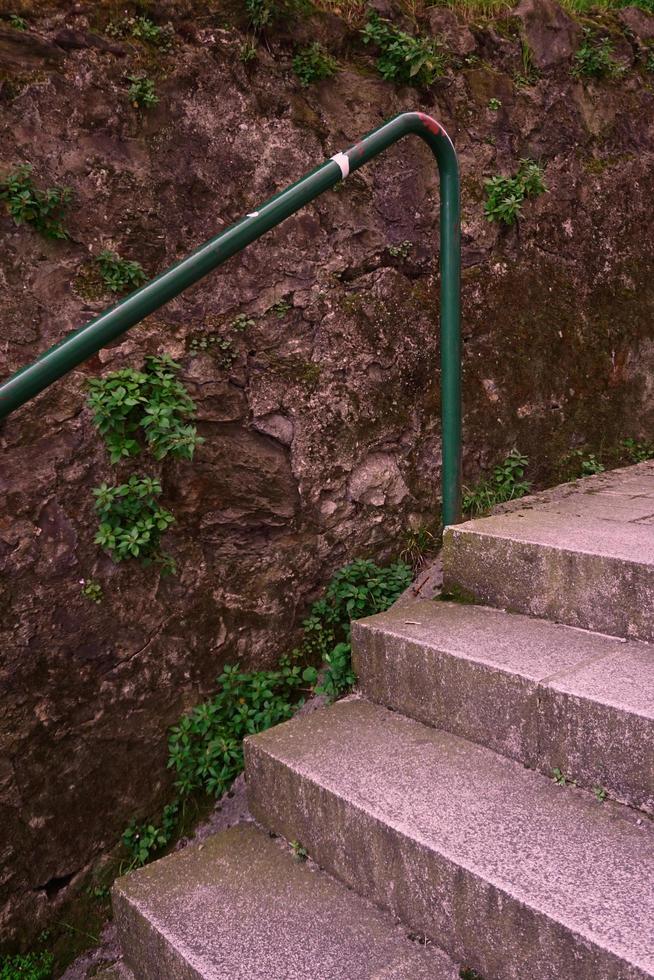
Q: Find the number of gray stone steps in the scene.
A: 4